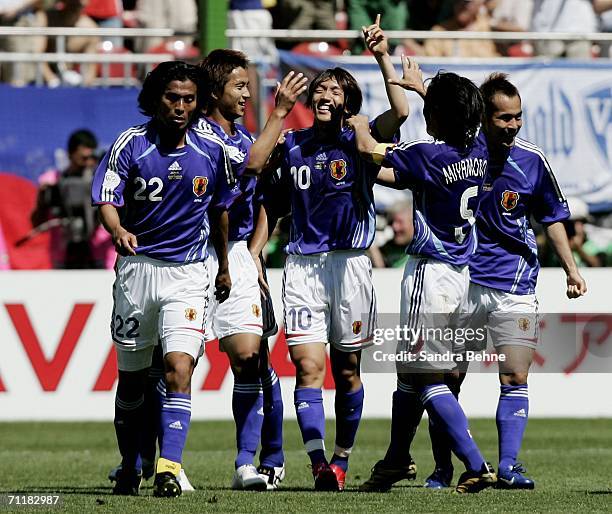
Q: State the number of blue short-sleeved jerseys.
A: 5